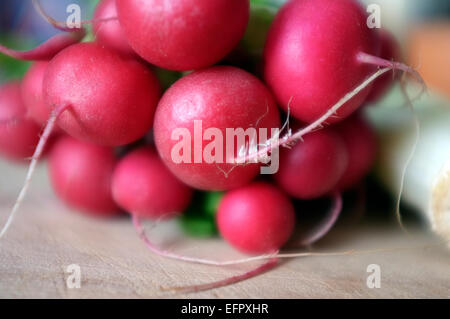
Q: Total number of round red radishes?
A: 13